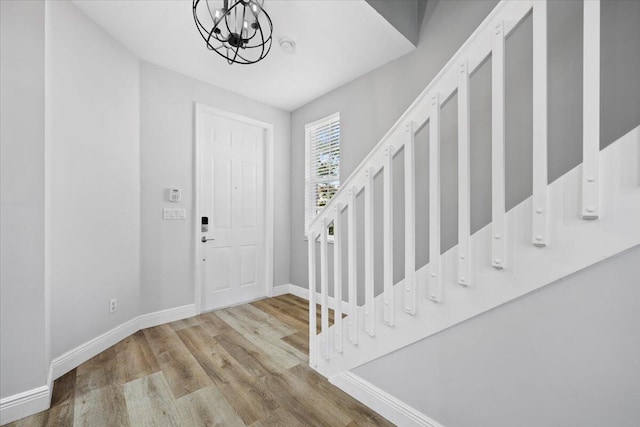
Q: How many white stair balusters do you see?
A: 12